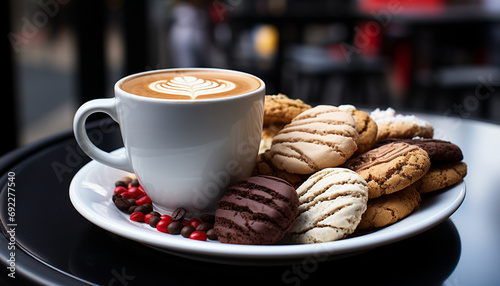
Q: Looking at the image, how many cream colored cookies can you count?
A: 2